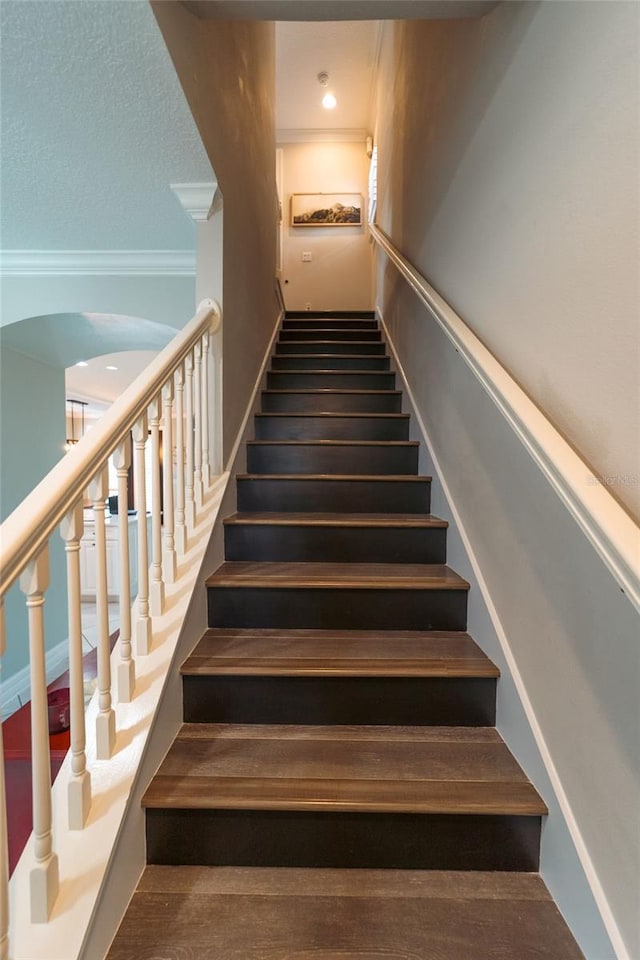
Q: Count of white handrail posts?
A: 12